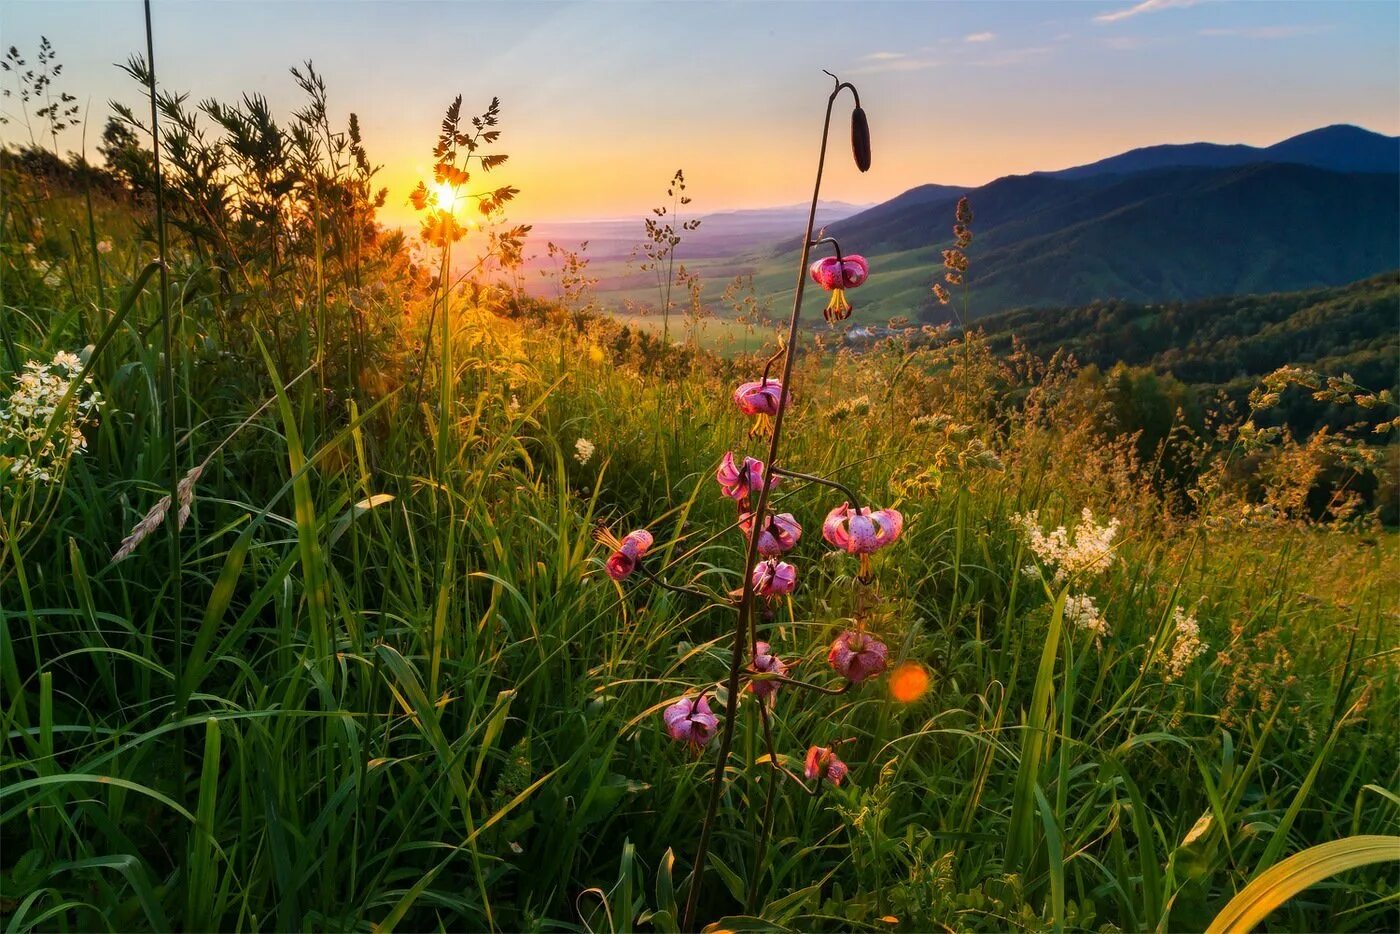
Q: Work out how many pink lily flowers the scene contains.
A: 11